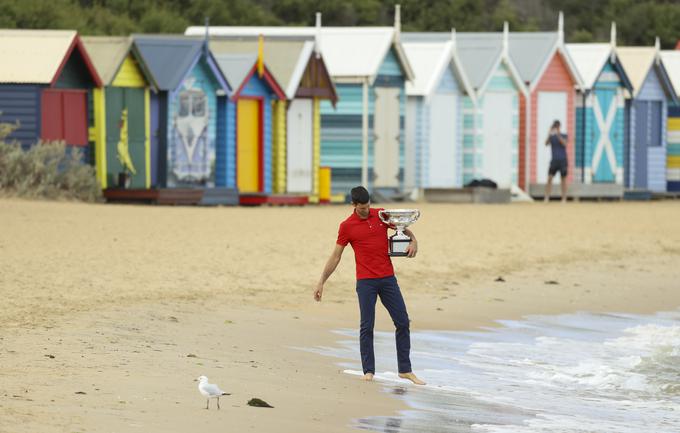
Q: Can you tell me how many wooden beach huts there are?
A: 12